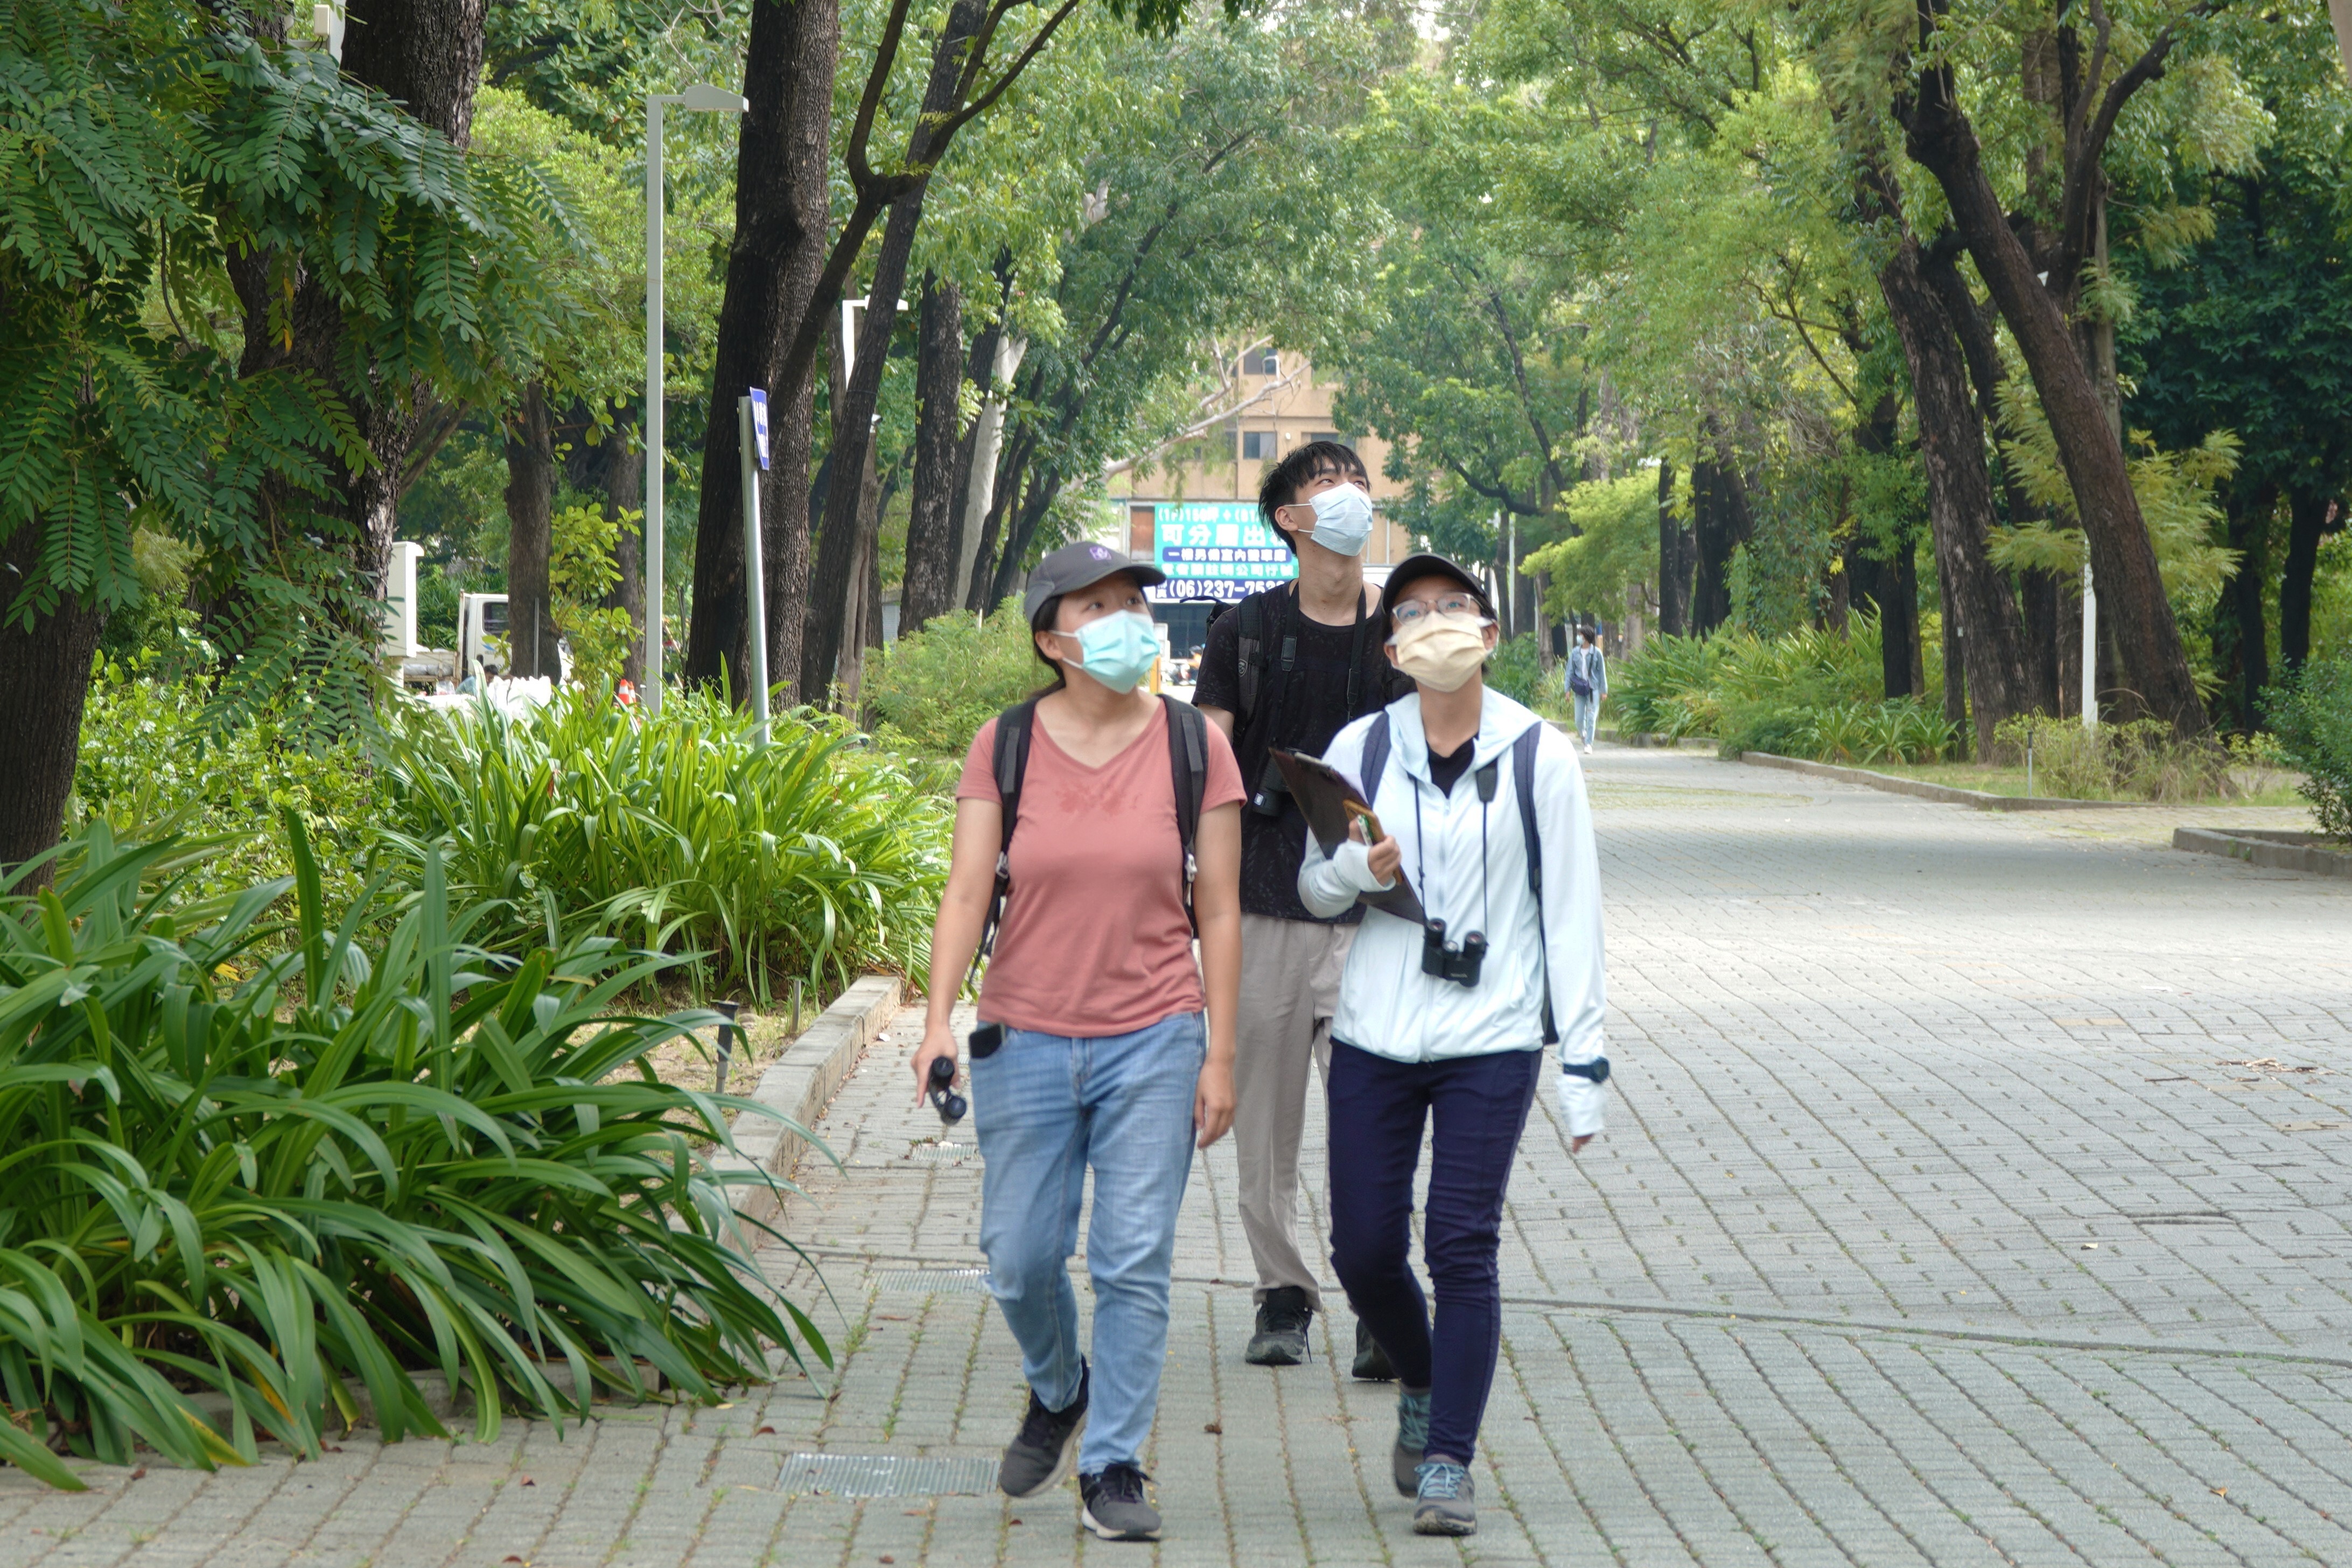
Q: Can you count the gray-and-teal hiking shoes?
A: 2